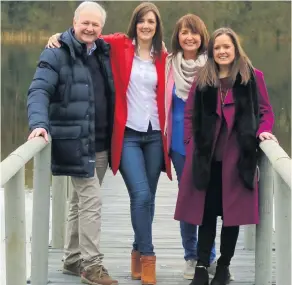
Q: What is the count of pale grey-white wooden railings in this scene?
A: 2